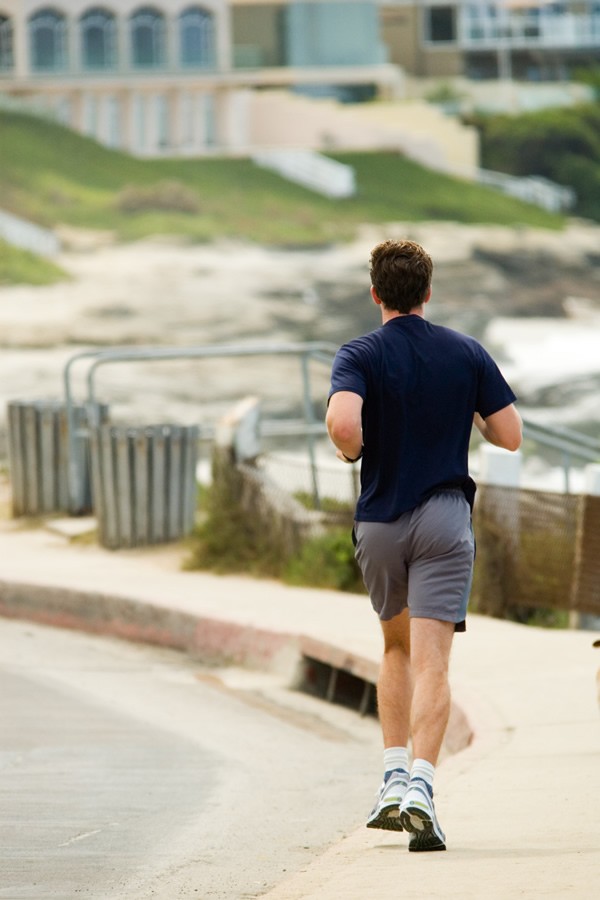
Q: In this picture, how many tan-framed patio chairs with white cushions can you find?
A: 0